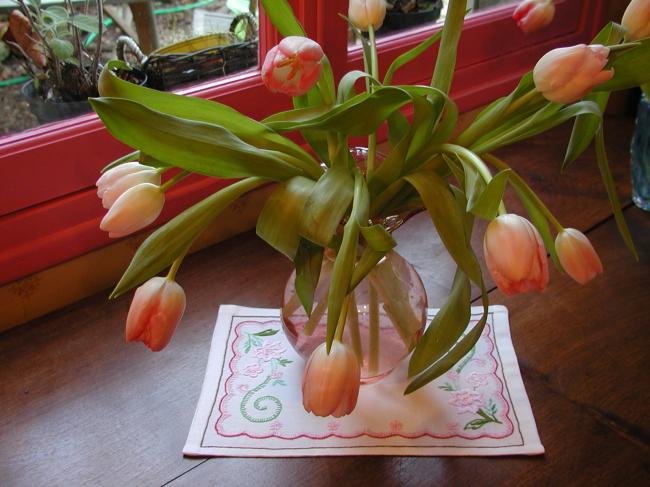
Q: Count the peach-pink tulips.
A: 11